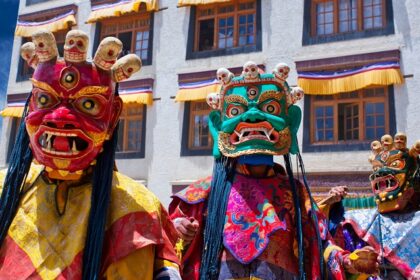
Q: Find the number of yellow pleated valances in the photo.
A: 7